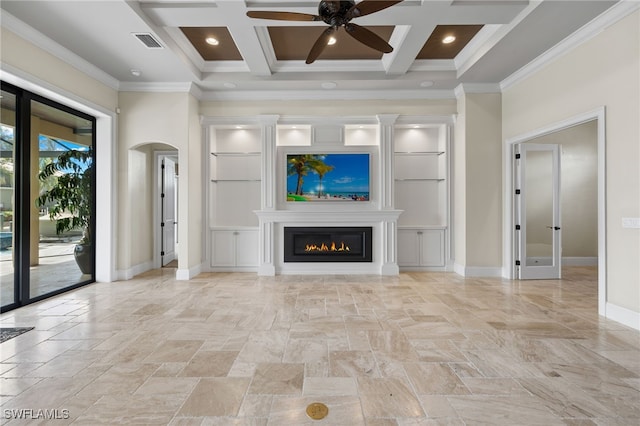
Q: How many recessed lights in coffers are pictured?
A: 3